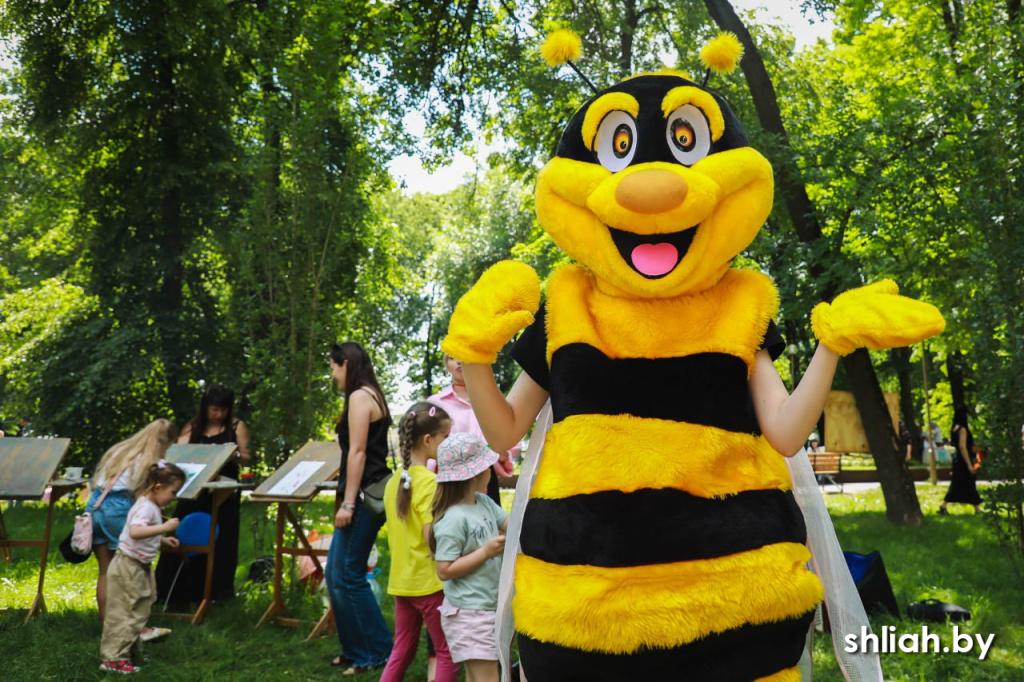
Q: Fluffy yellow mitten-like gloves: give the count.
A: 2